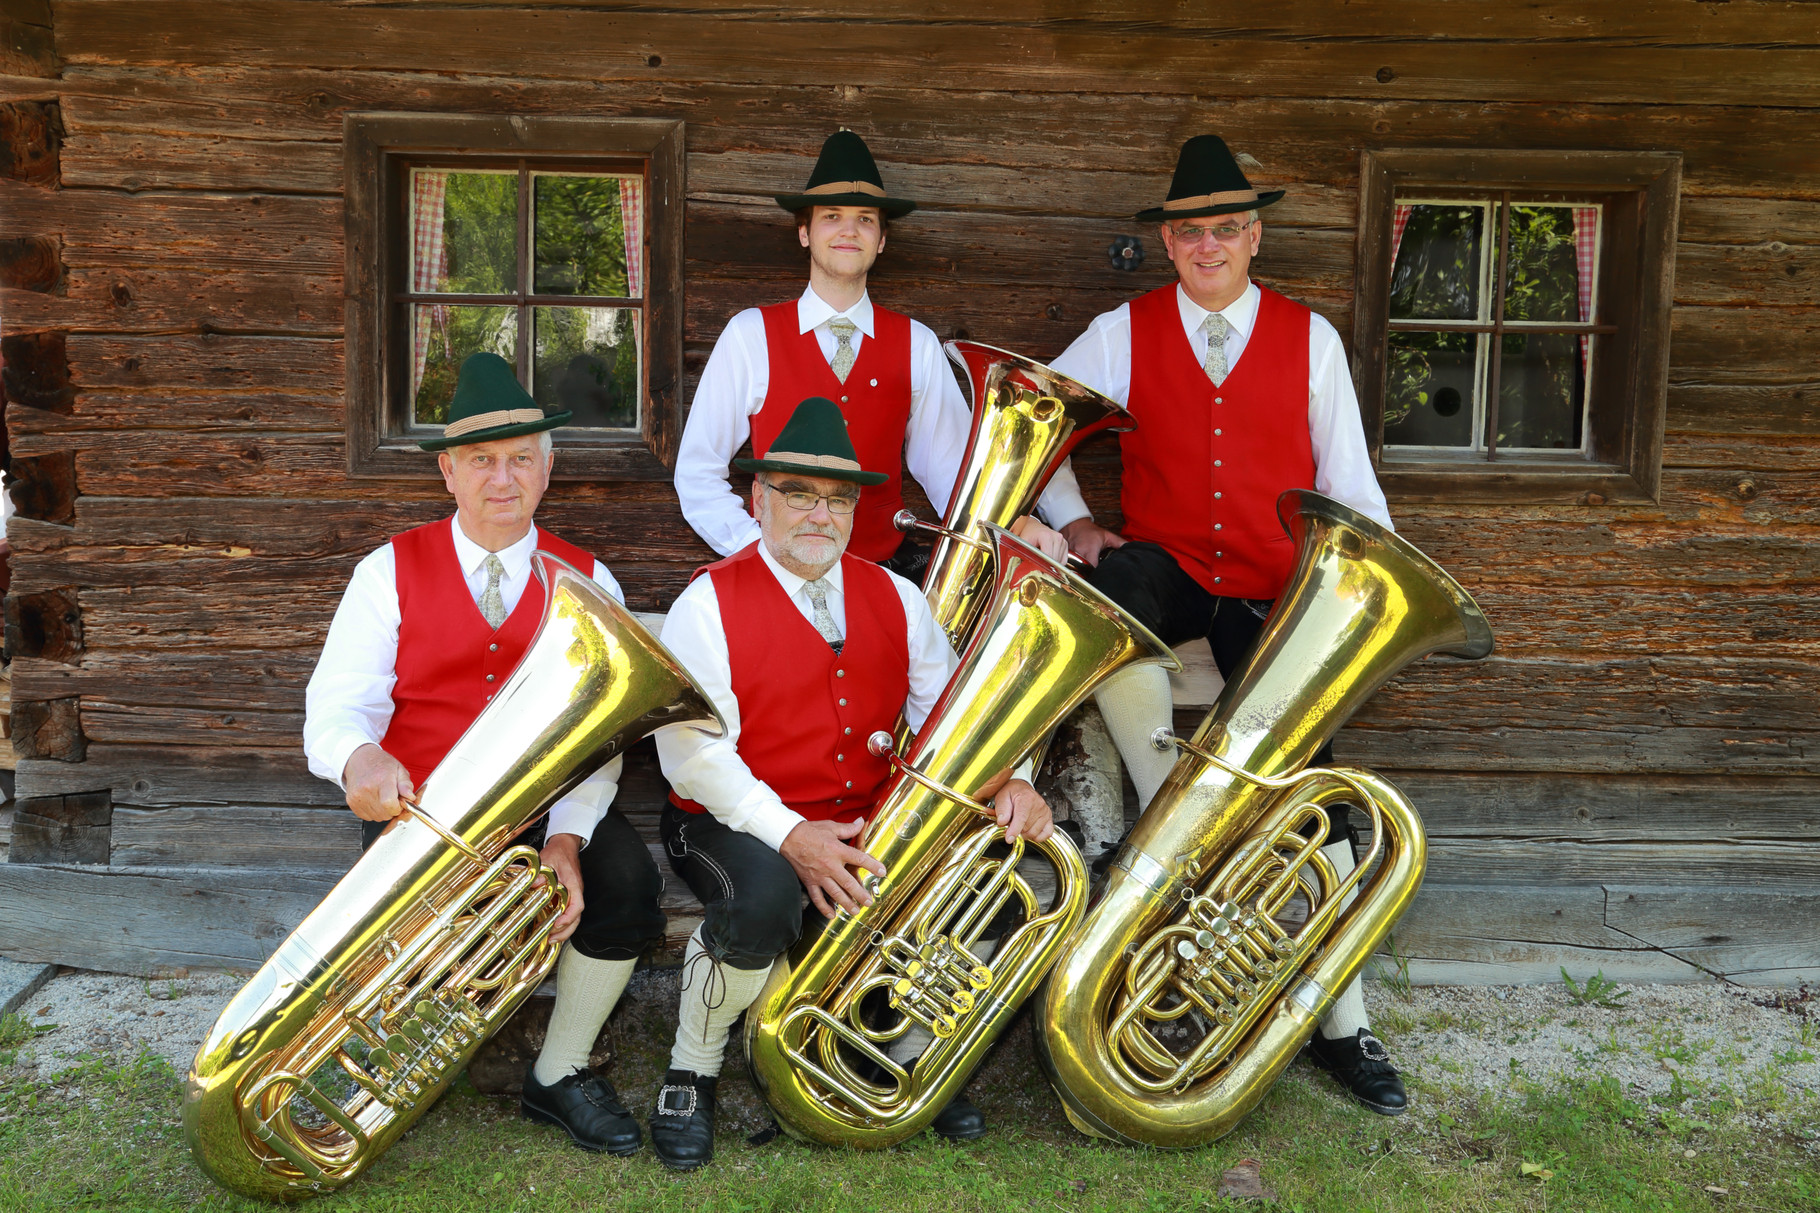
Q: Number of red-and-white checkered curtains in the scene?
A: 4